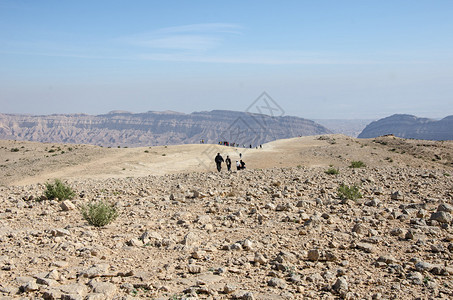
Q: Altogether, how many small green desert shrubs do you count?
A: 5